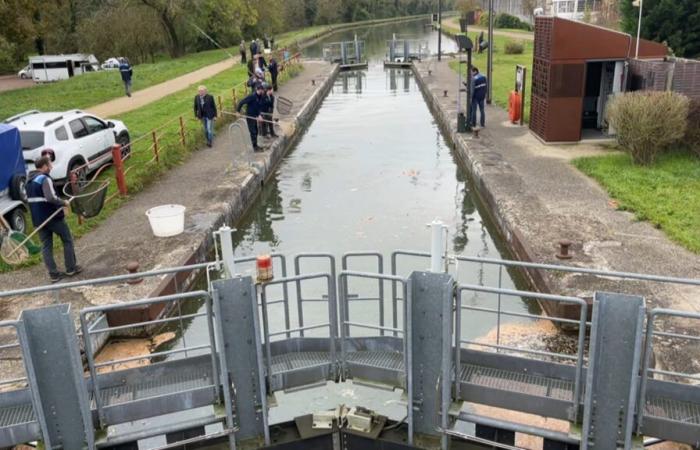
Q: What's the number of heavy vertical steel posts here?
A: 4